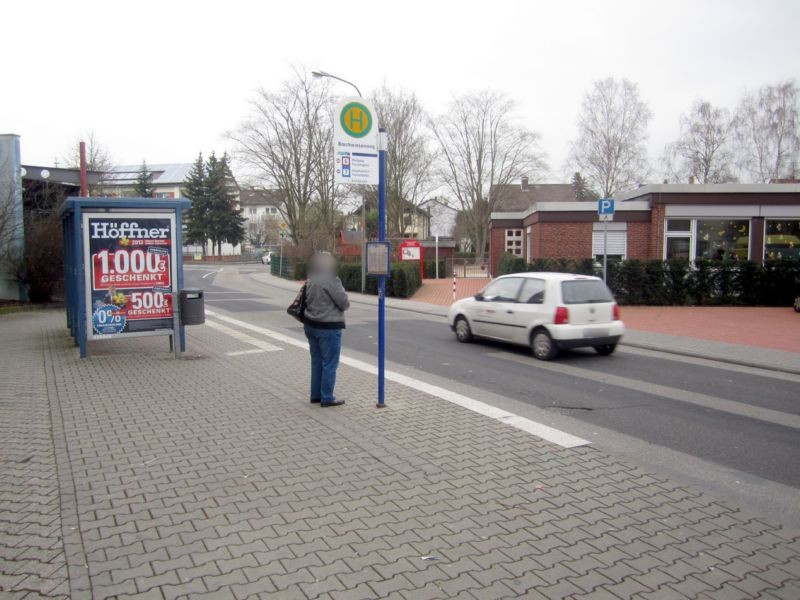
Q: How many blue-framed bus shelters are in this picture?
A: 1